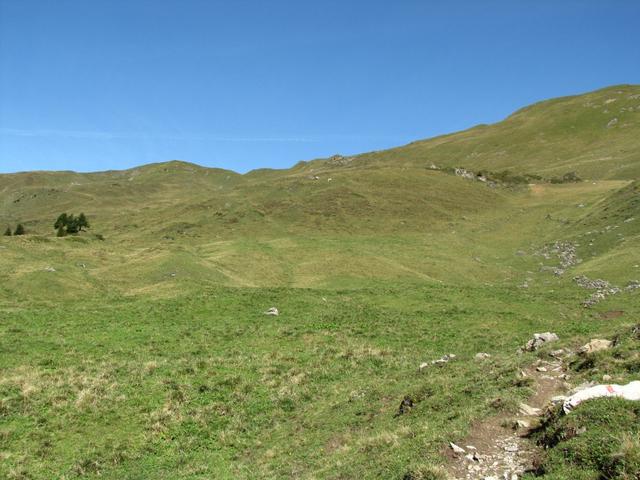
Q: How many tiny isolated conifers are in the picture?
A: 2